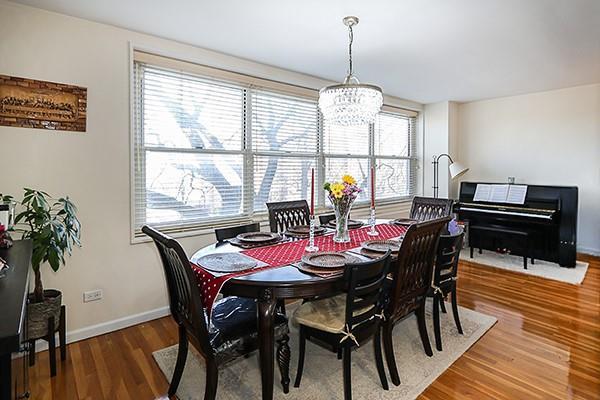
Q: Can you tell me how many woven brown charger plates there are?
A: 6